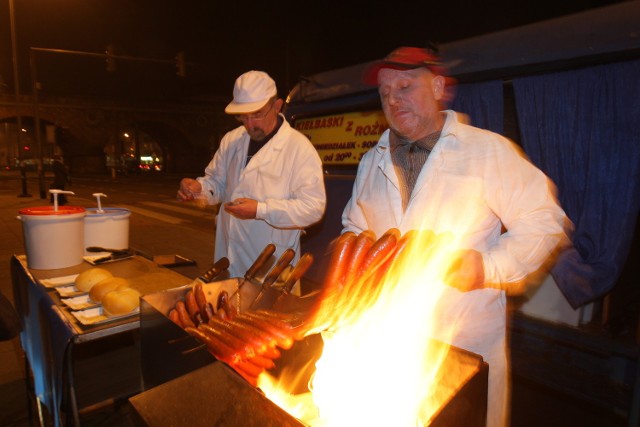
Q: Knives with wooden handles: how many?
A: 4